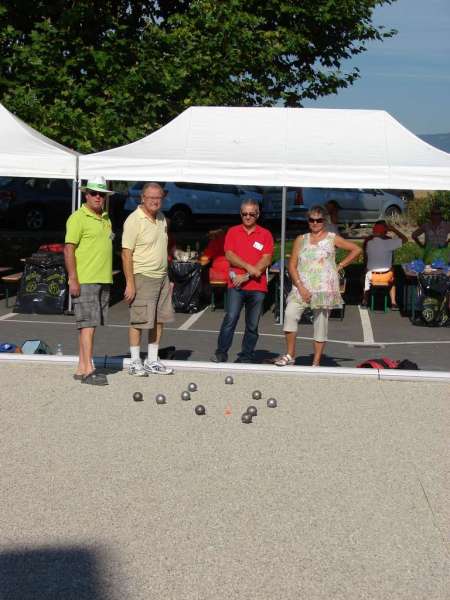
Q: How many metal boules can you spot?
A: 10